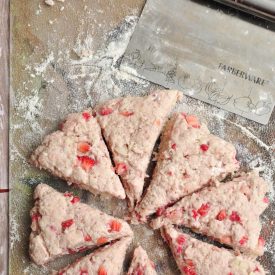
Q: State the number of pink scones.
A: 8